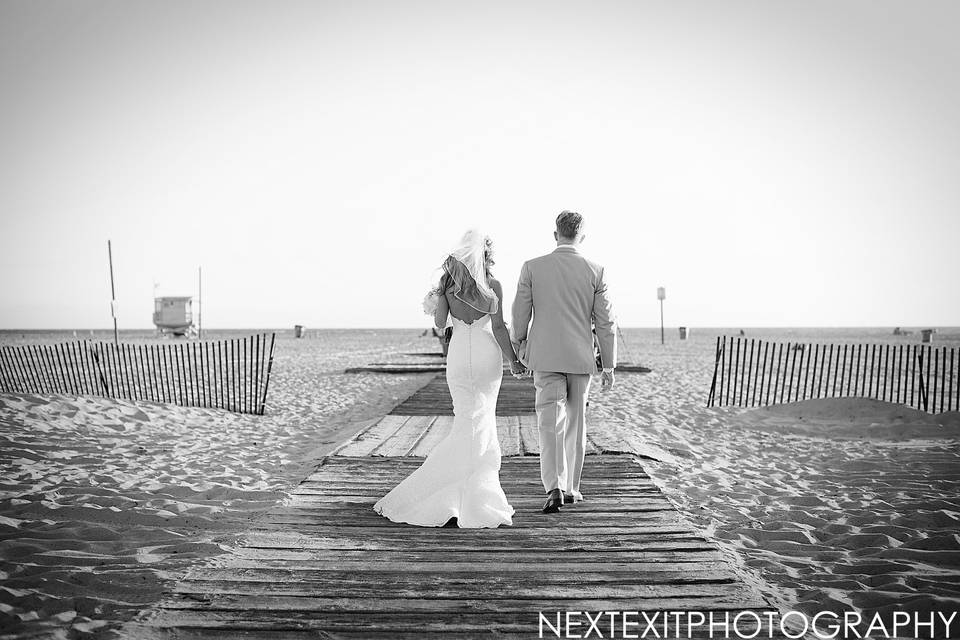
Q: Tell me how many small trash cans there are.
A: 3